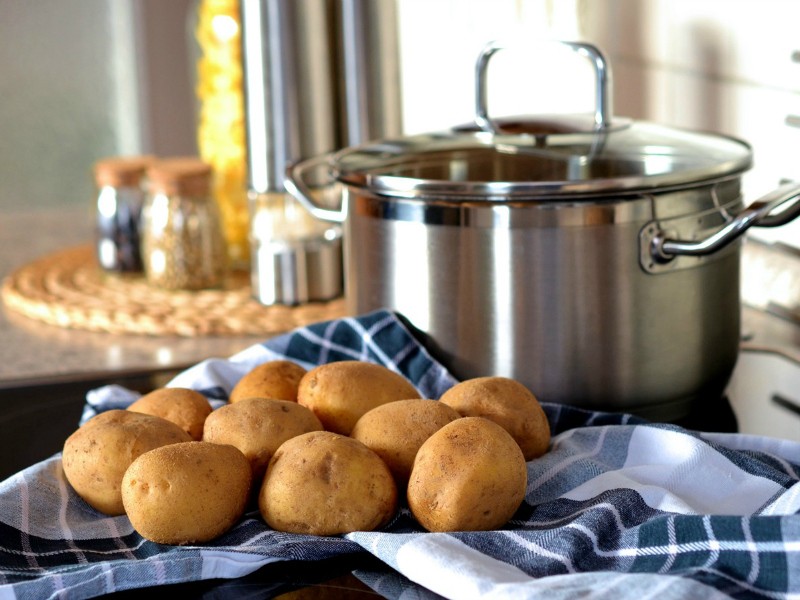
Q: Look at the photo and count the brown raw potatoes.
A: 10